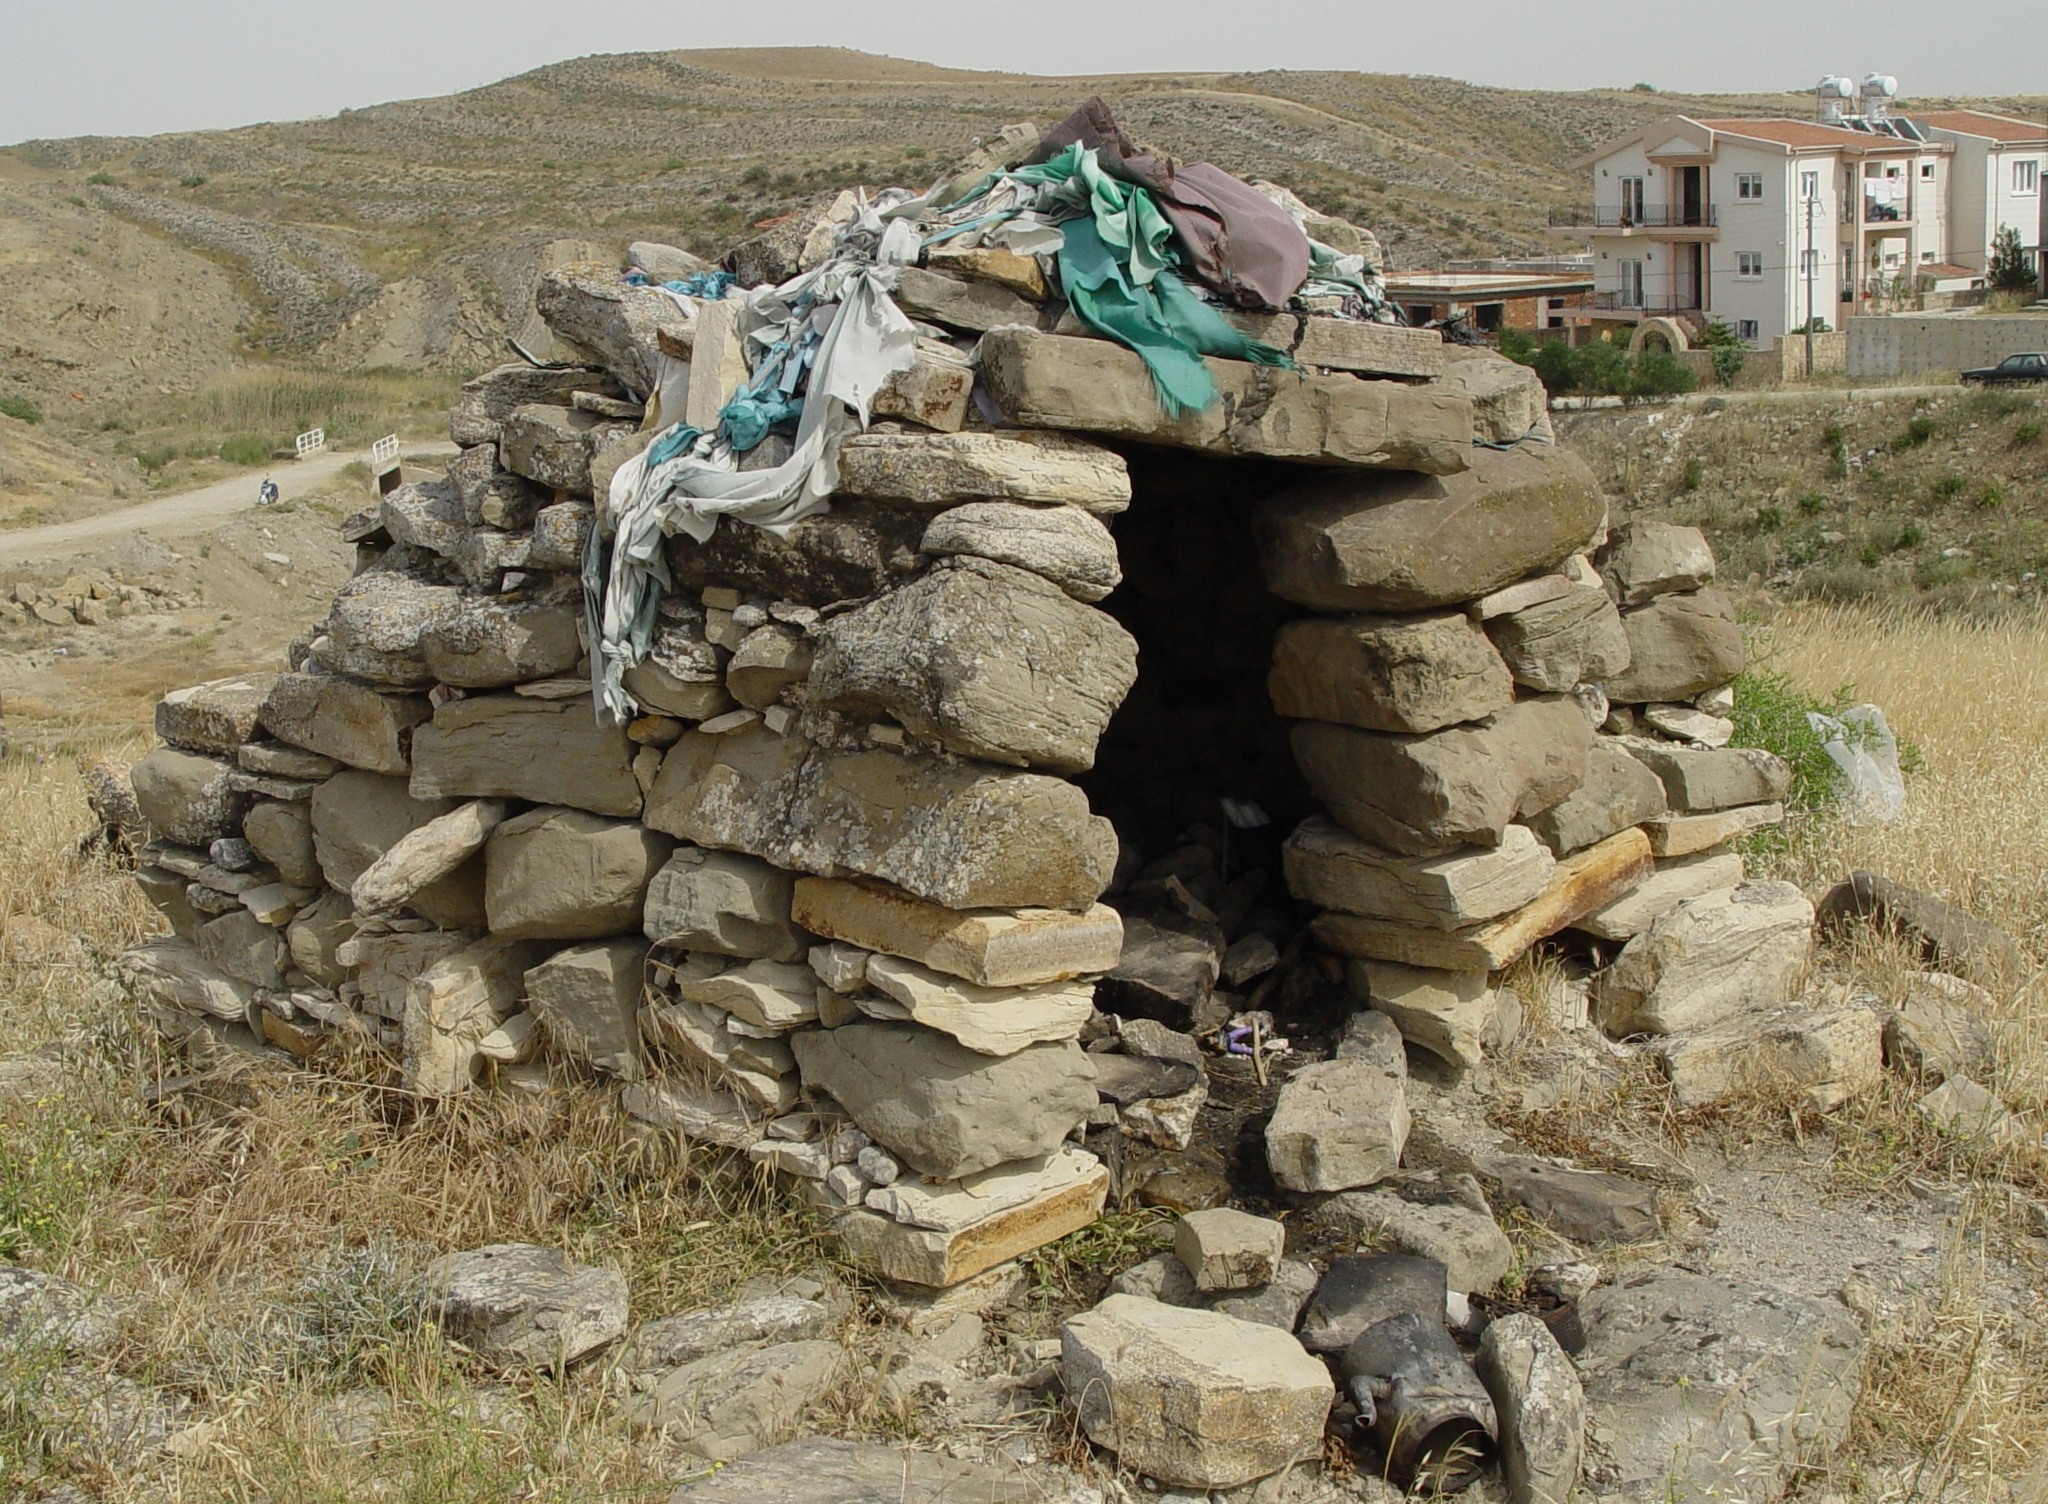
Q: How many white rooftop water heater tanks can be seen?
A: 2